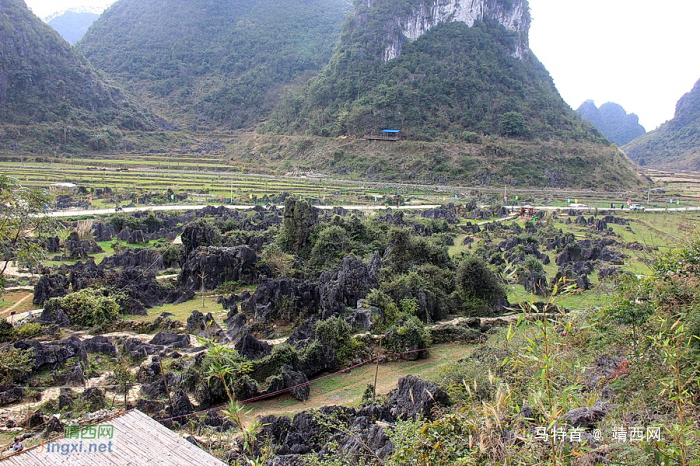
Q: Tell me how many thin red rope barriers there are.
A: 1